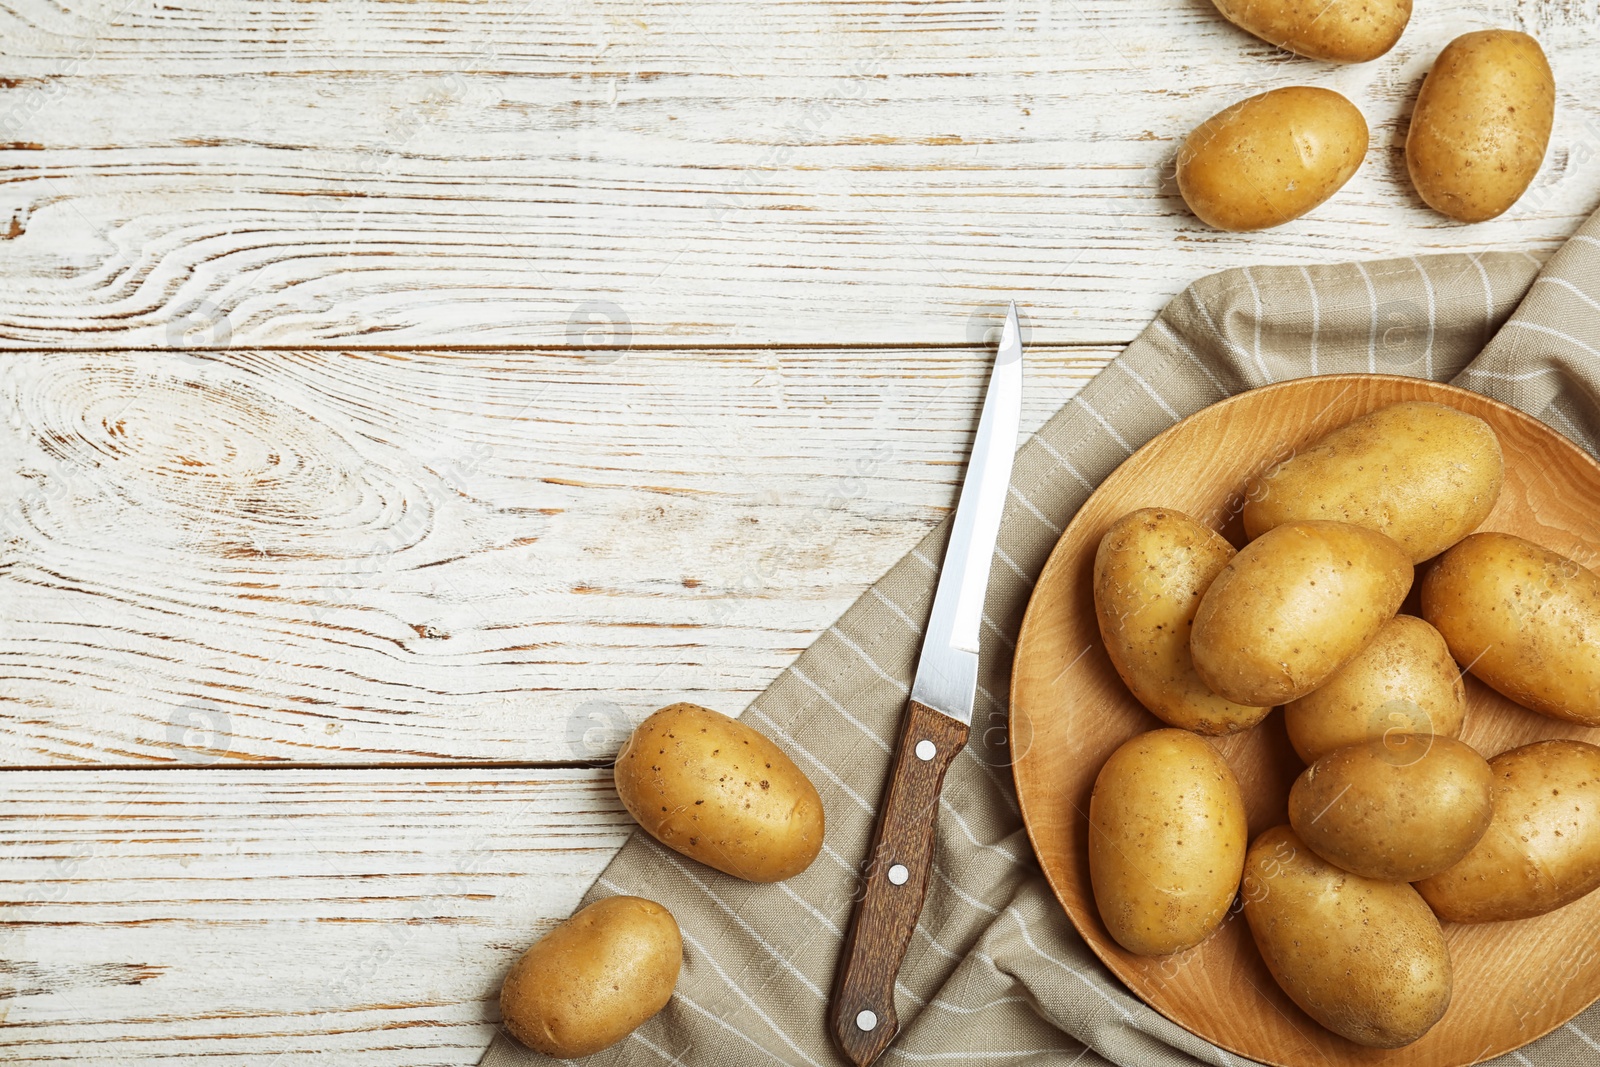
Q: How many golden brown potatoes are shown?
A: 14